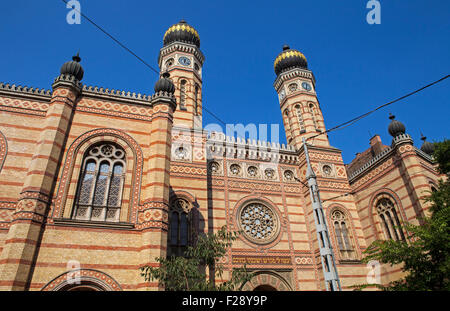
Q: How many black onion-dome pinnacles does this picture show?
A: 4